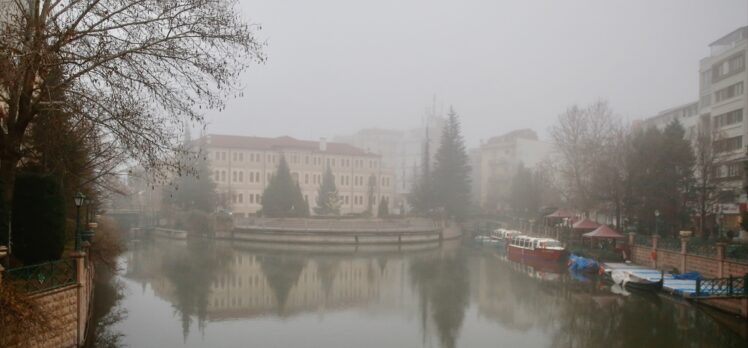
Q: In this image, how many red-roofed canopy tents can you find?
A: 3